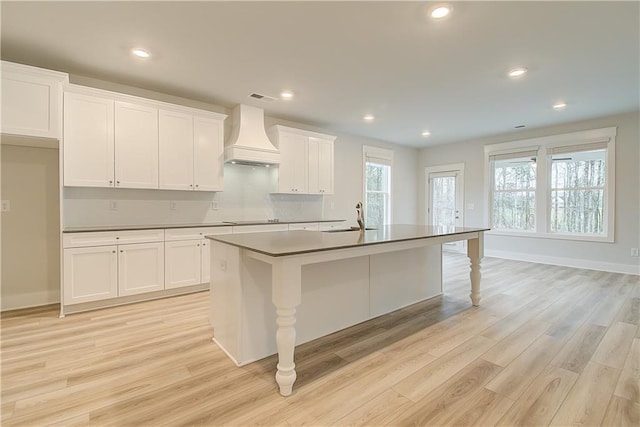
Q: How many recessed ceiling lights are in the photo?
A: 7